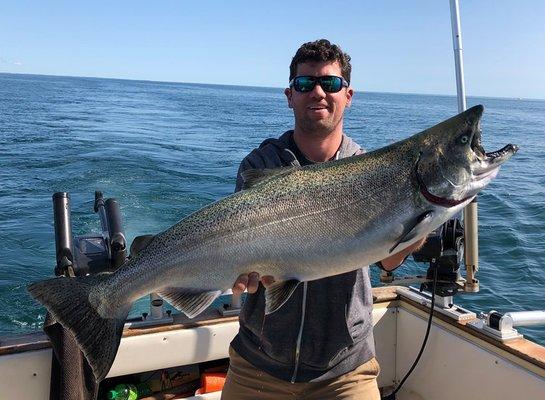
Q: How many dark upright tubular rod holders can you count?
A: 2